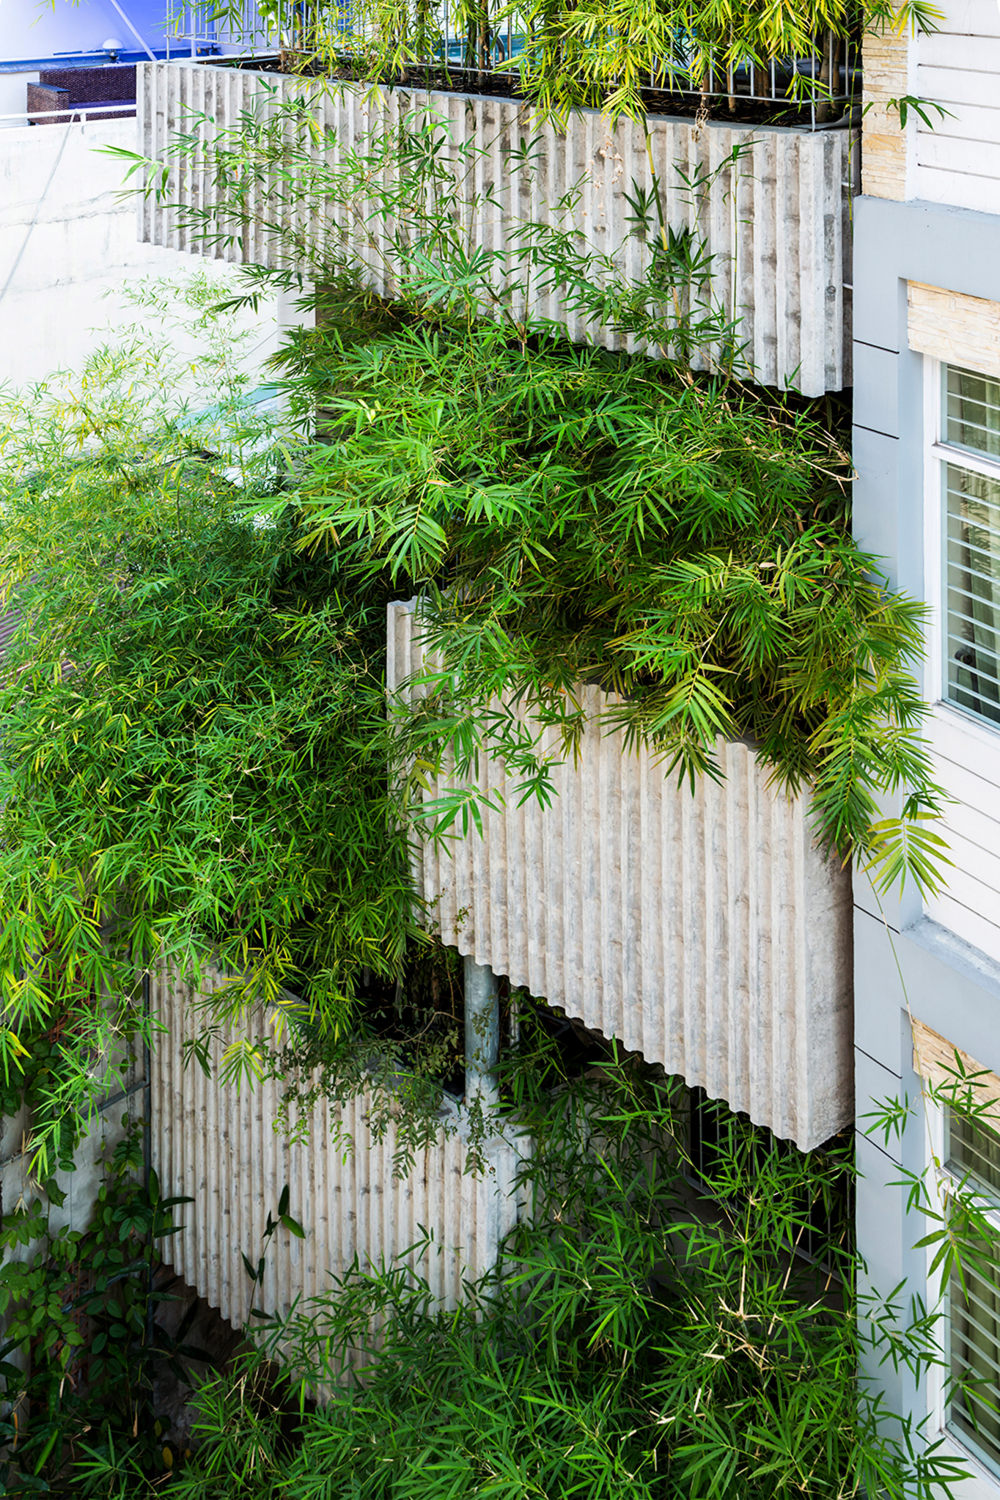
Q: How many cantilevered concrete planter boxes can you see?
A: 3